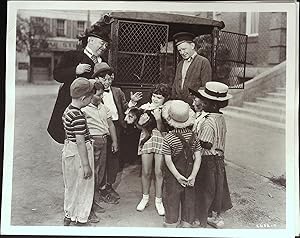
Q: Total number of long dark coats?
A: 1